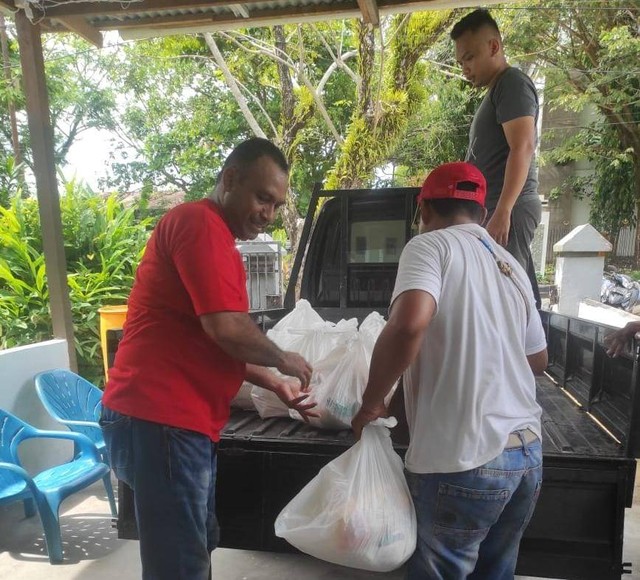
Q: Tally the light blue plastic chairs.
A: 2